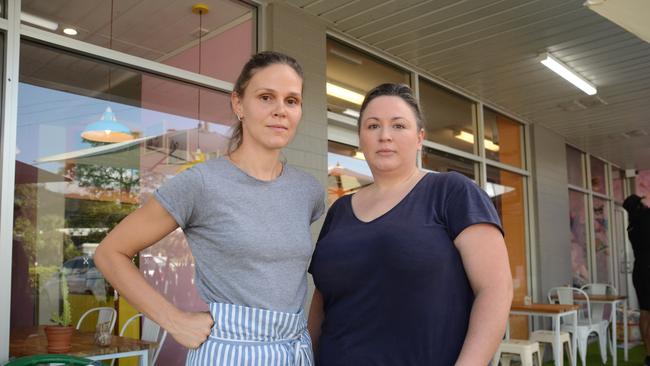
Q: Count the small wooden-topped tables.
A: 3